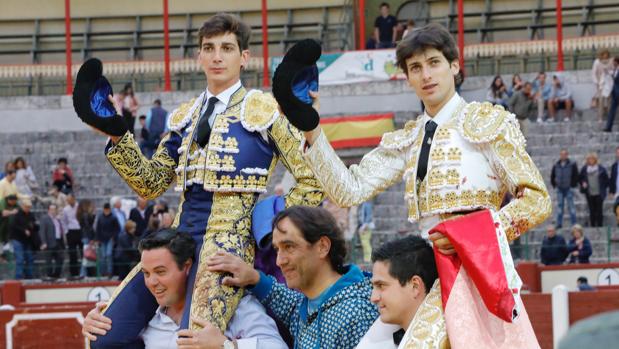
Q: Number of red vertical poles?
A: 6